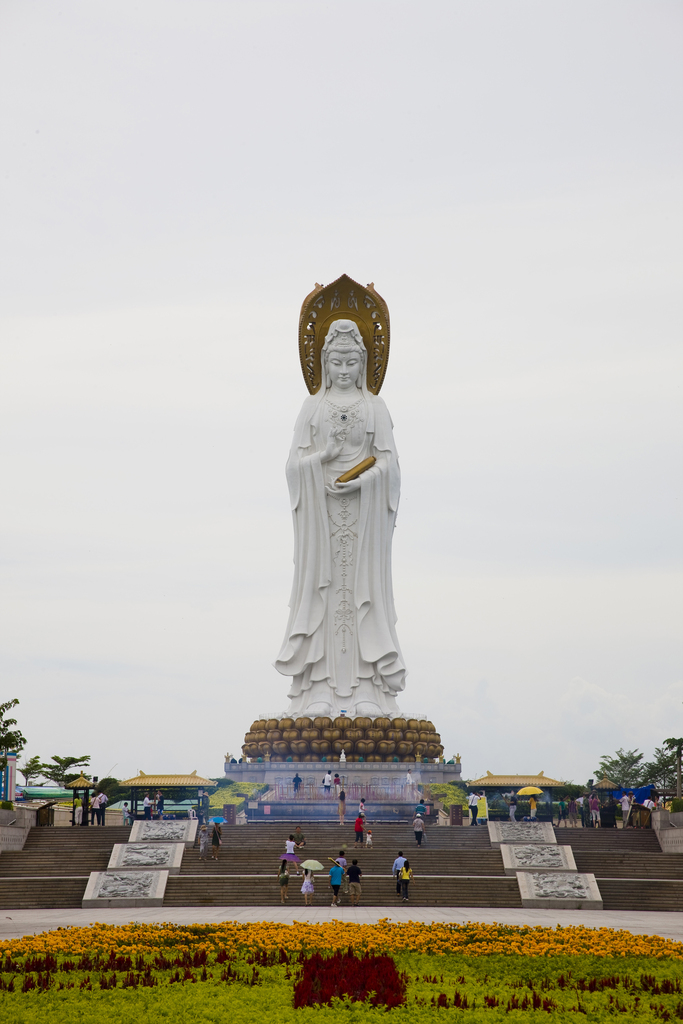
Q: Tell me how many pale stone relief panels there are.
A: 6